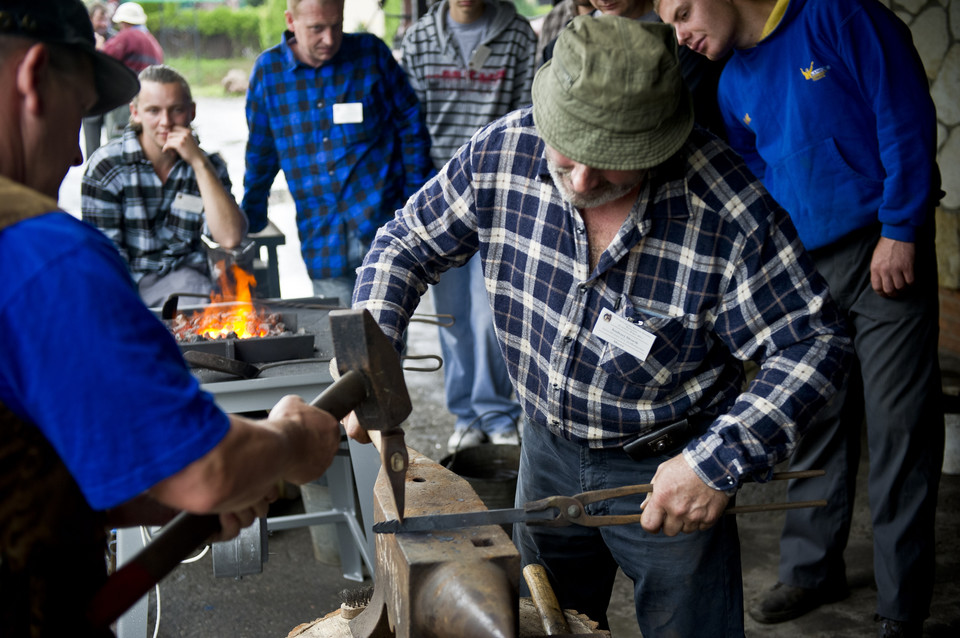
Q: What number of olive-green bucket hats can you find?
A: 1